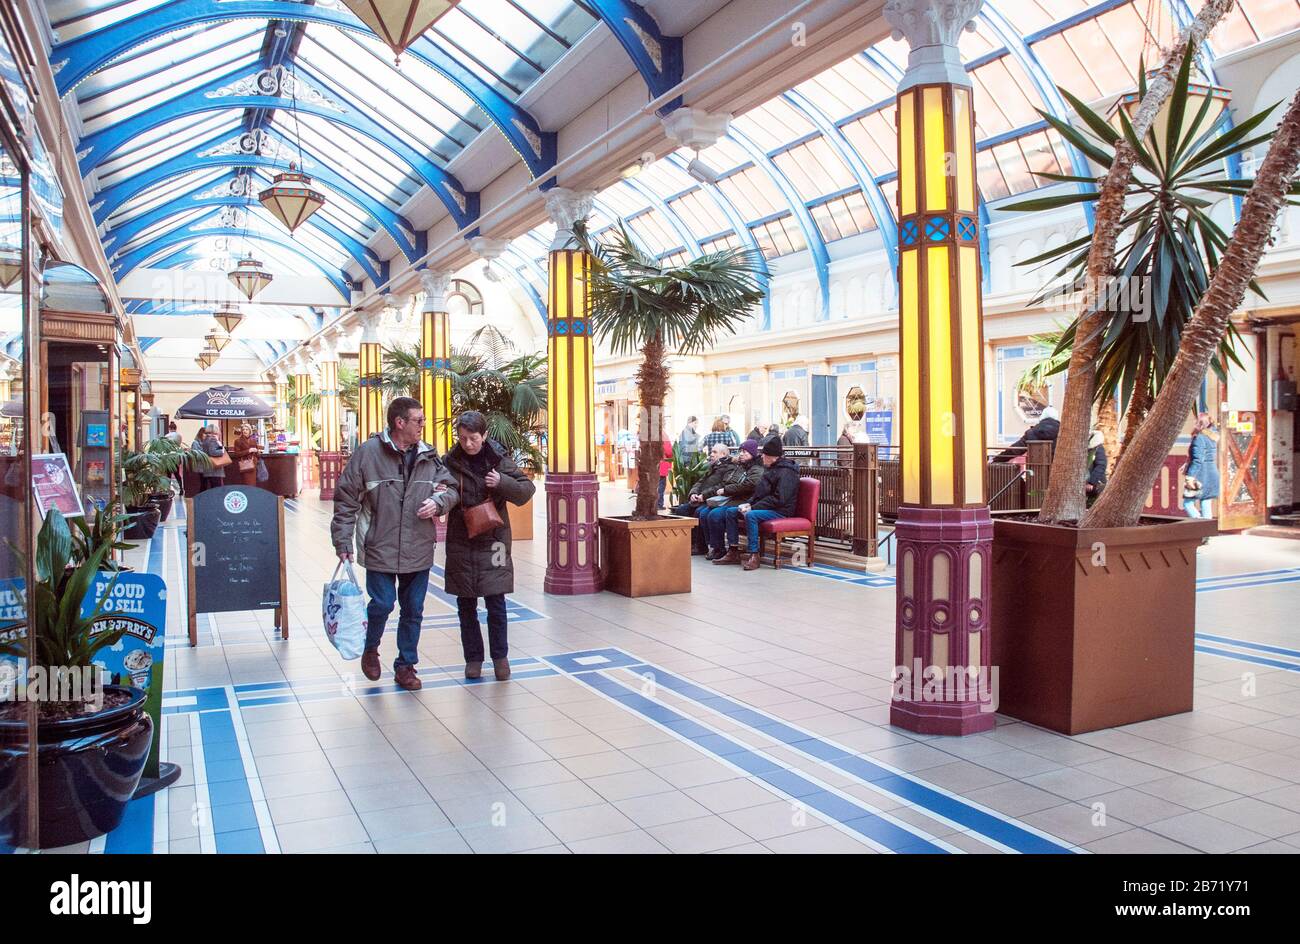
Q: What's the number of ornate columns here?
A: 7